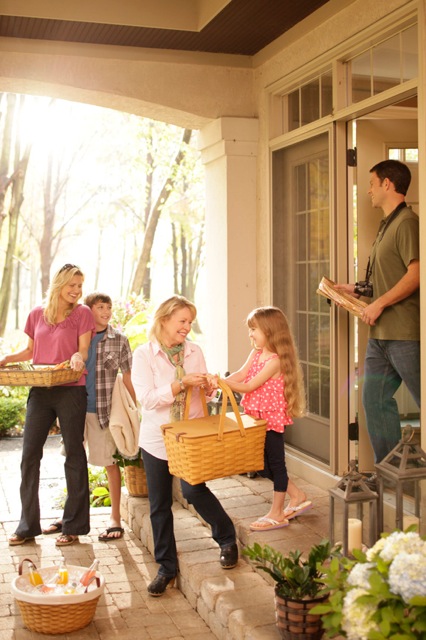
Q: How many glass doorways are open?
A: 1